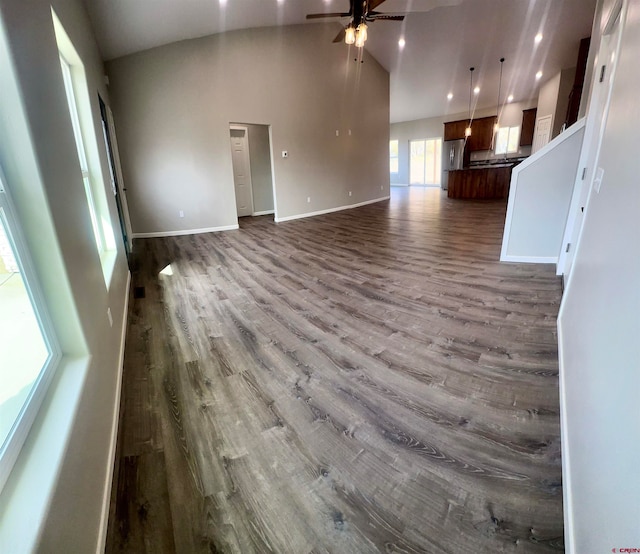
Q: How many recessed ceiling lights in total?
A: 9